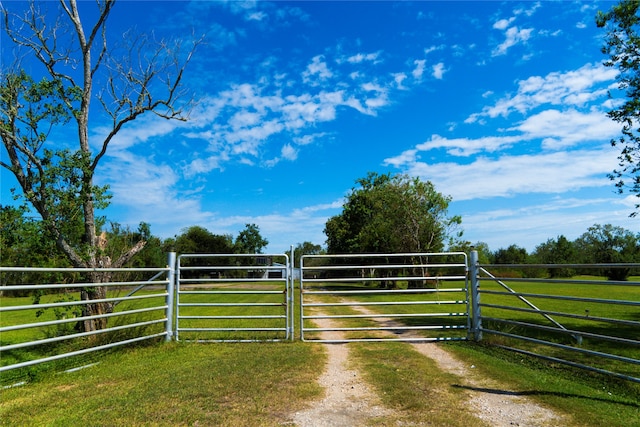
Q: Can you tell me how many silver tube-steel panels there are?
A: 4